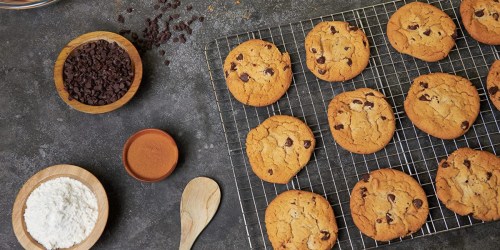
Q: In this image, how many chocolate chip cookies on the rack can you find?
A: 11